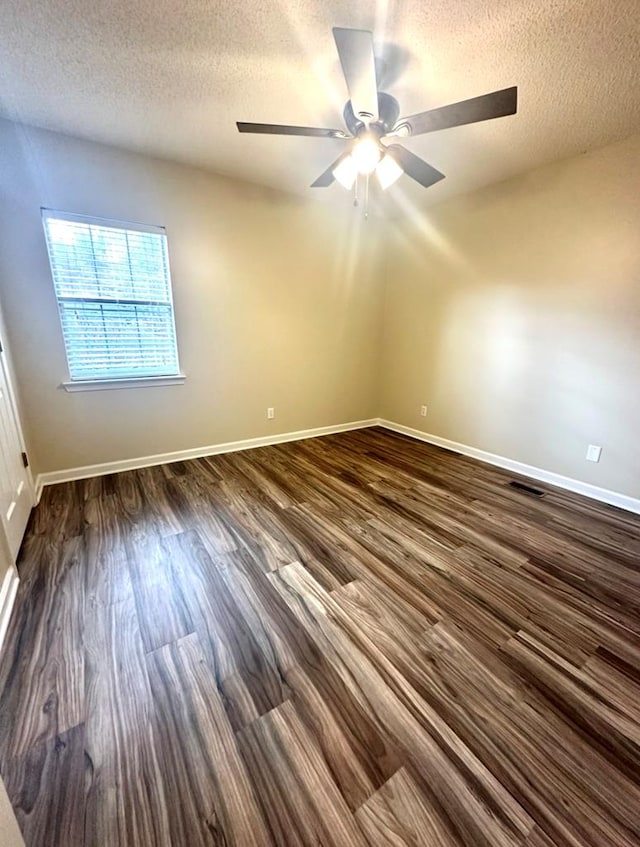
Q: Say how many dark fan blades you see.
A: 4